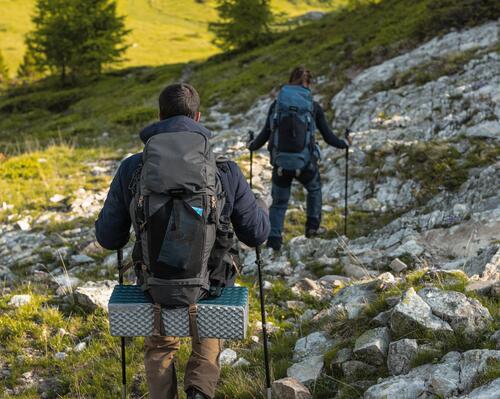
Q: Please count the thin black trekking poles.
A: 4